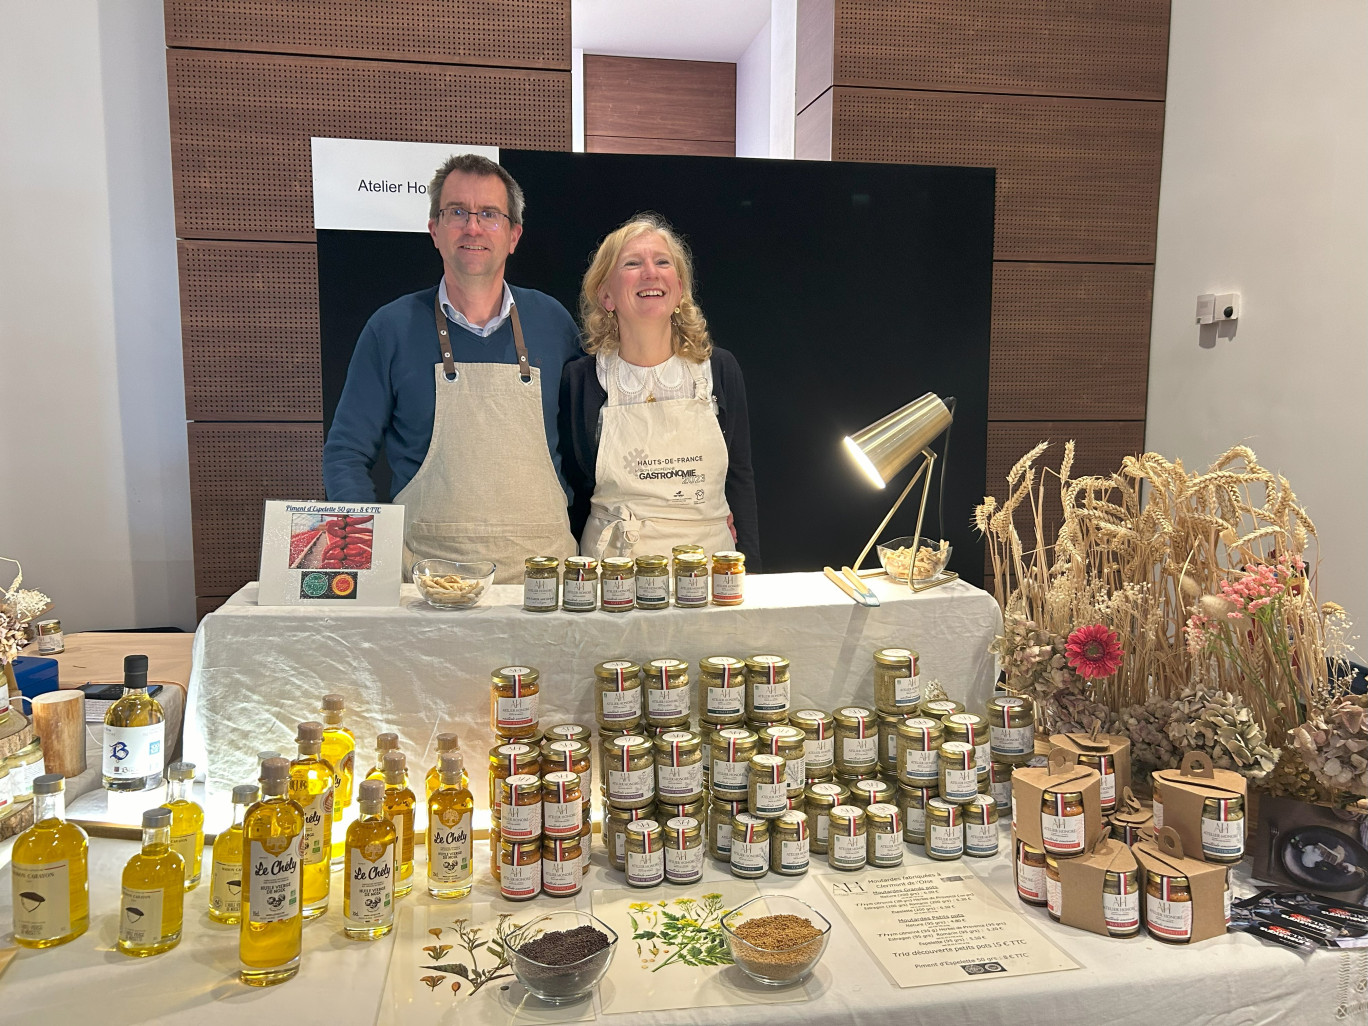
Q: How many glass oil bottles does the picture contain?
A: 14